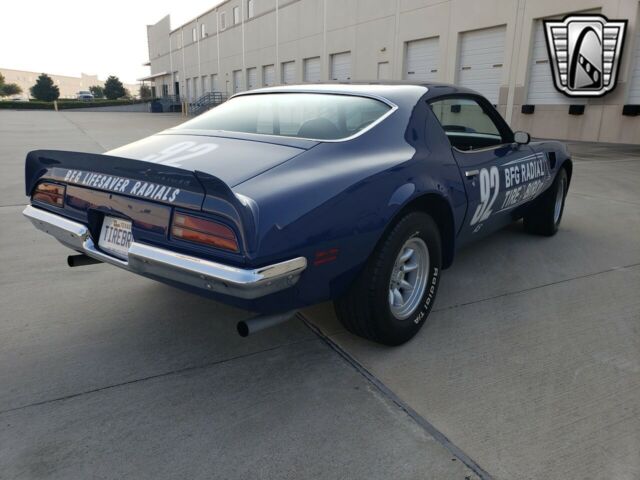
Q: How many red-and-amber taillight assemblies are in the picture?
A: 2